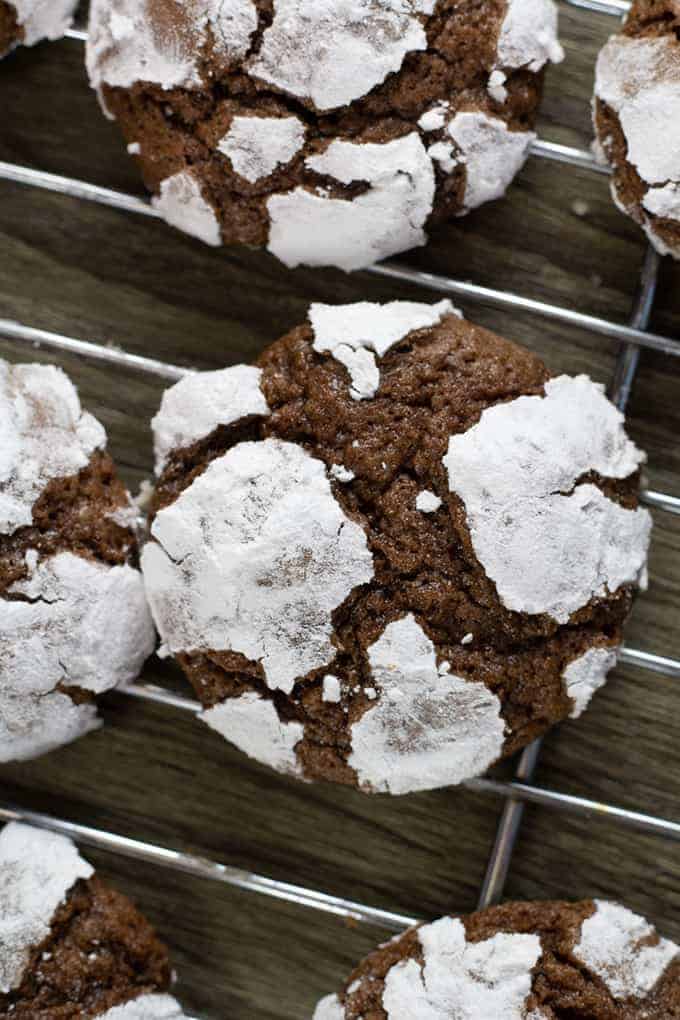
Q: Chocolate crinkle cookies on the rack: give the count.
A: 7